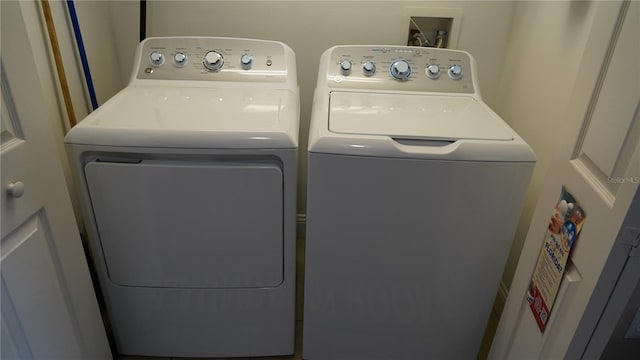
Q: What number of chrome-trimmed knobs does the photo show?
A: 9